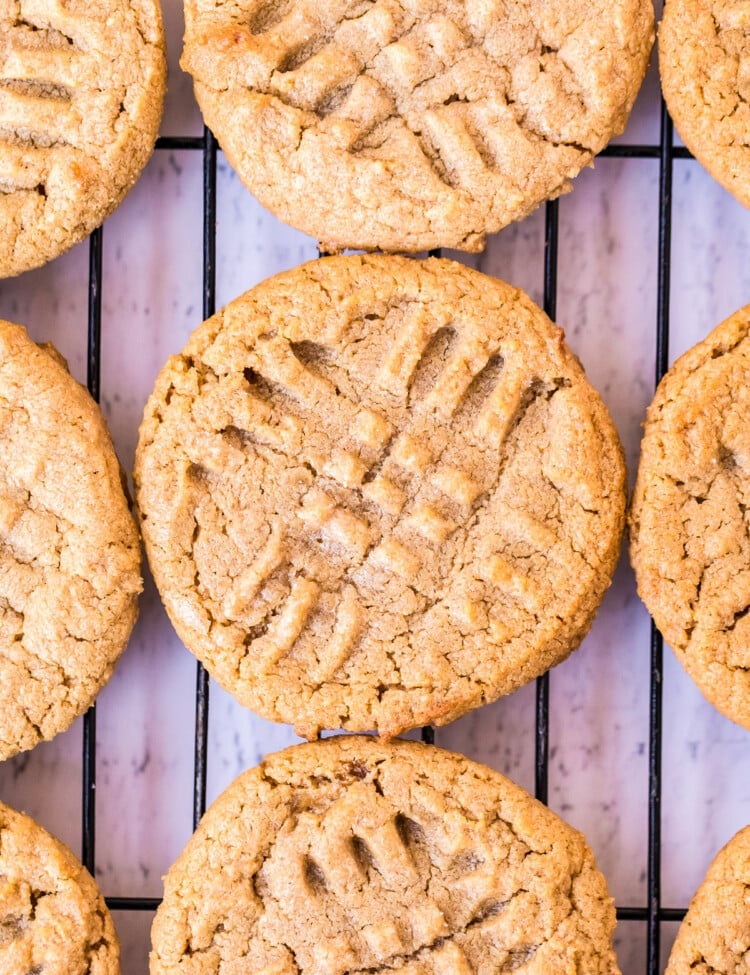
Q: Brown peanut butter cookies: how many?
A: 9